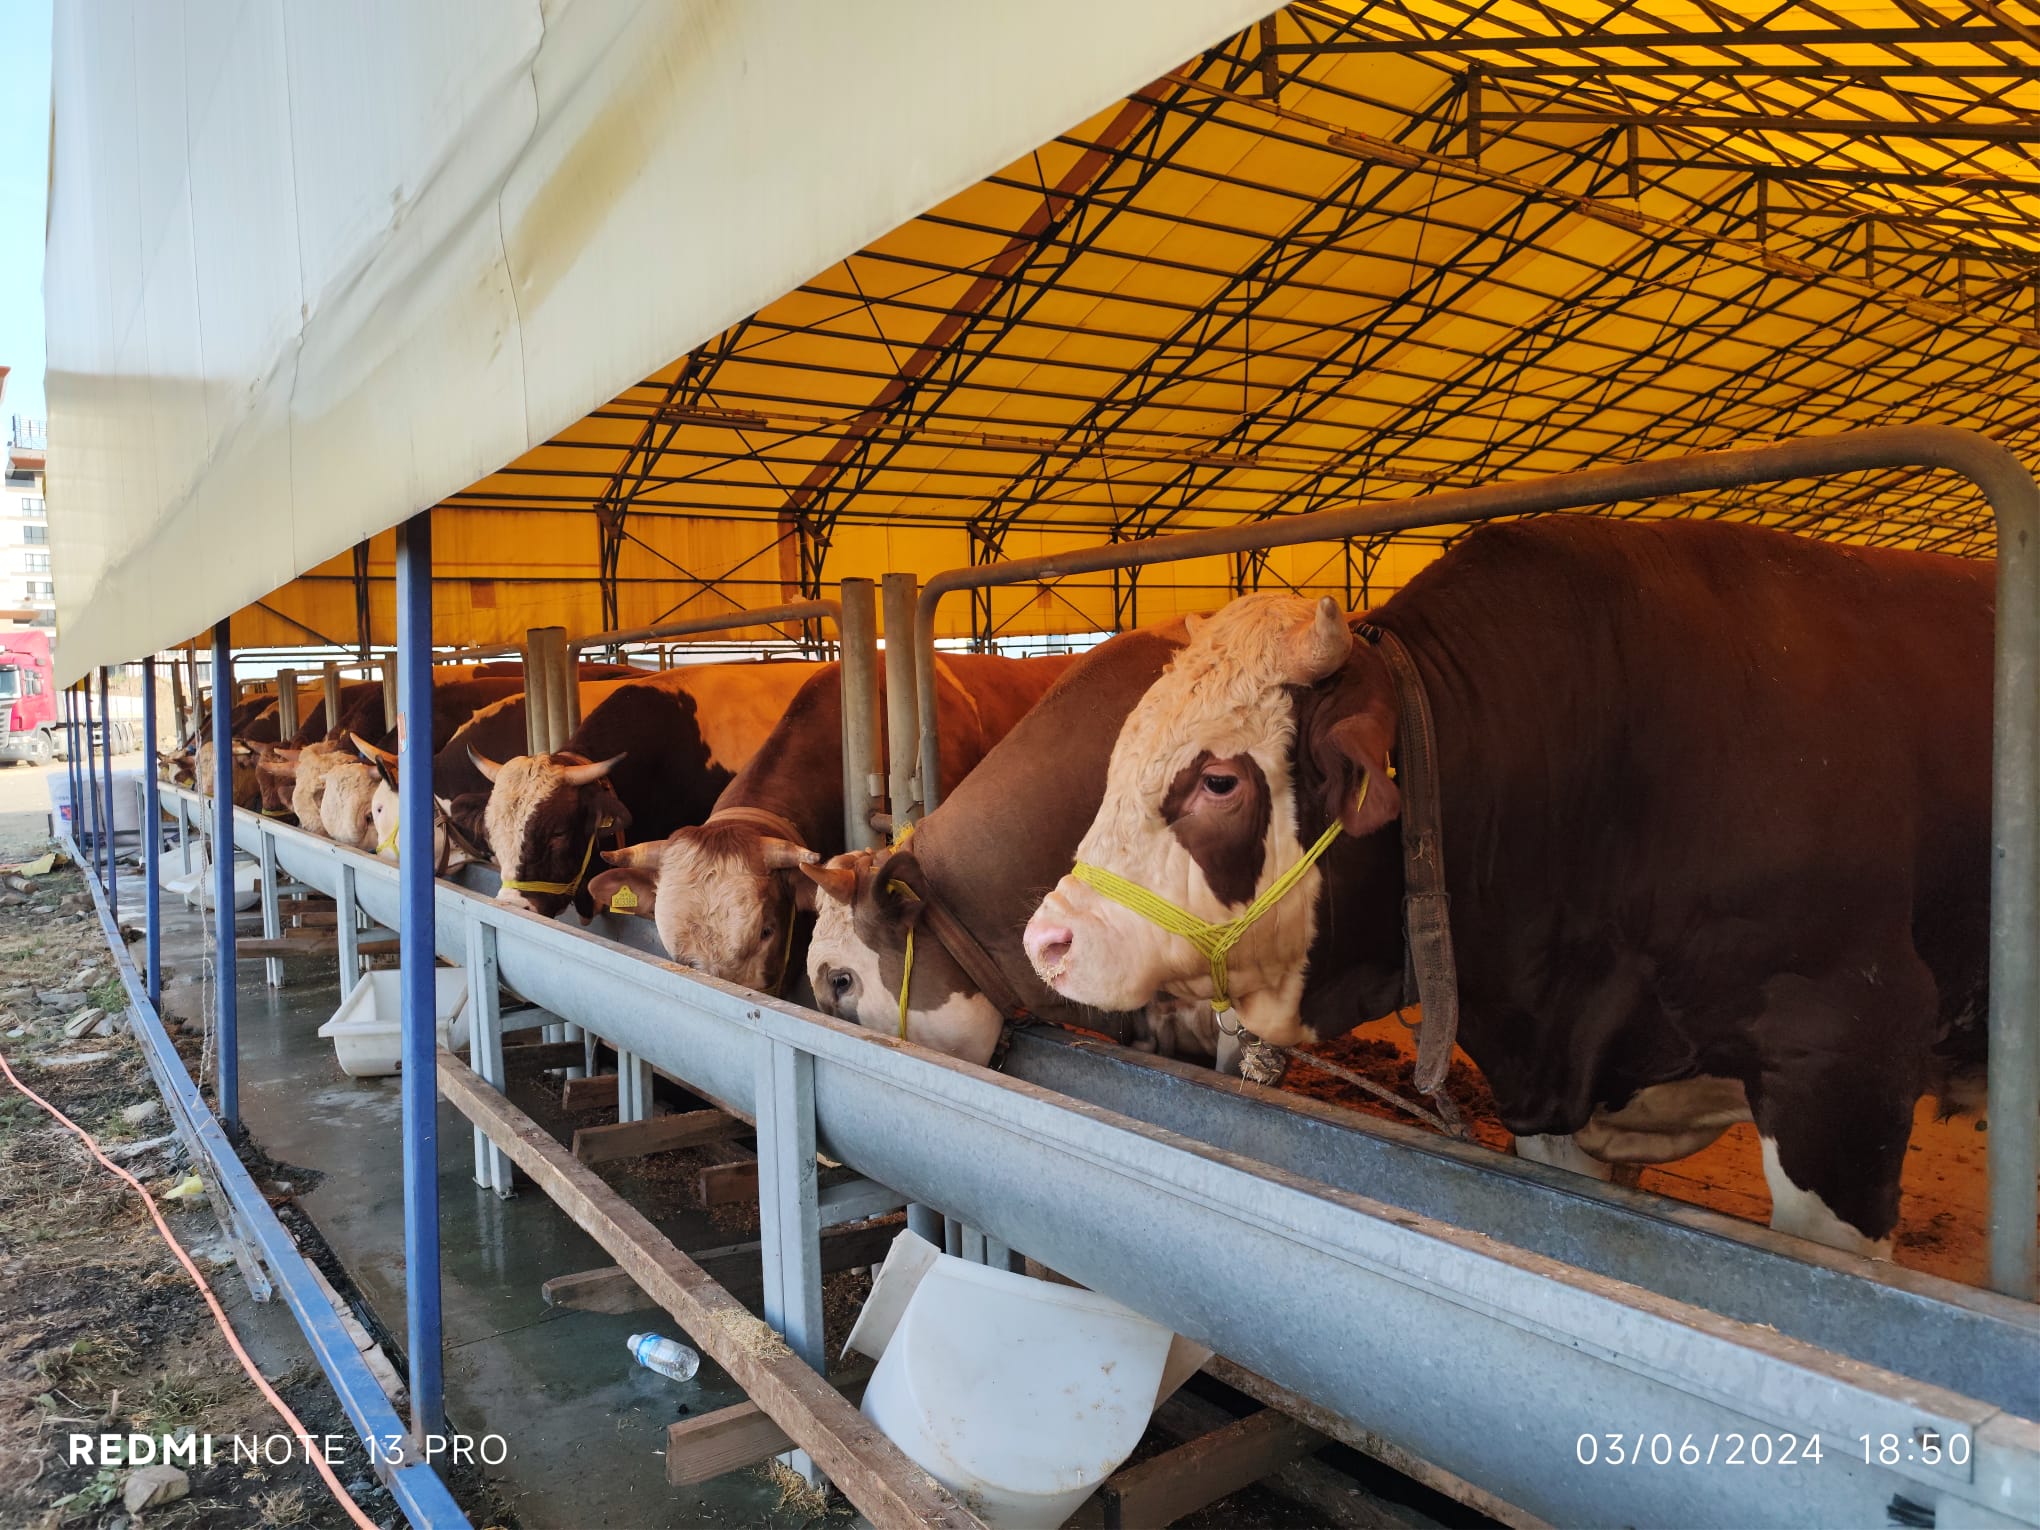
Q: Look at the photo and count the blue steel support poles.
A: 7